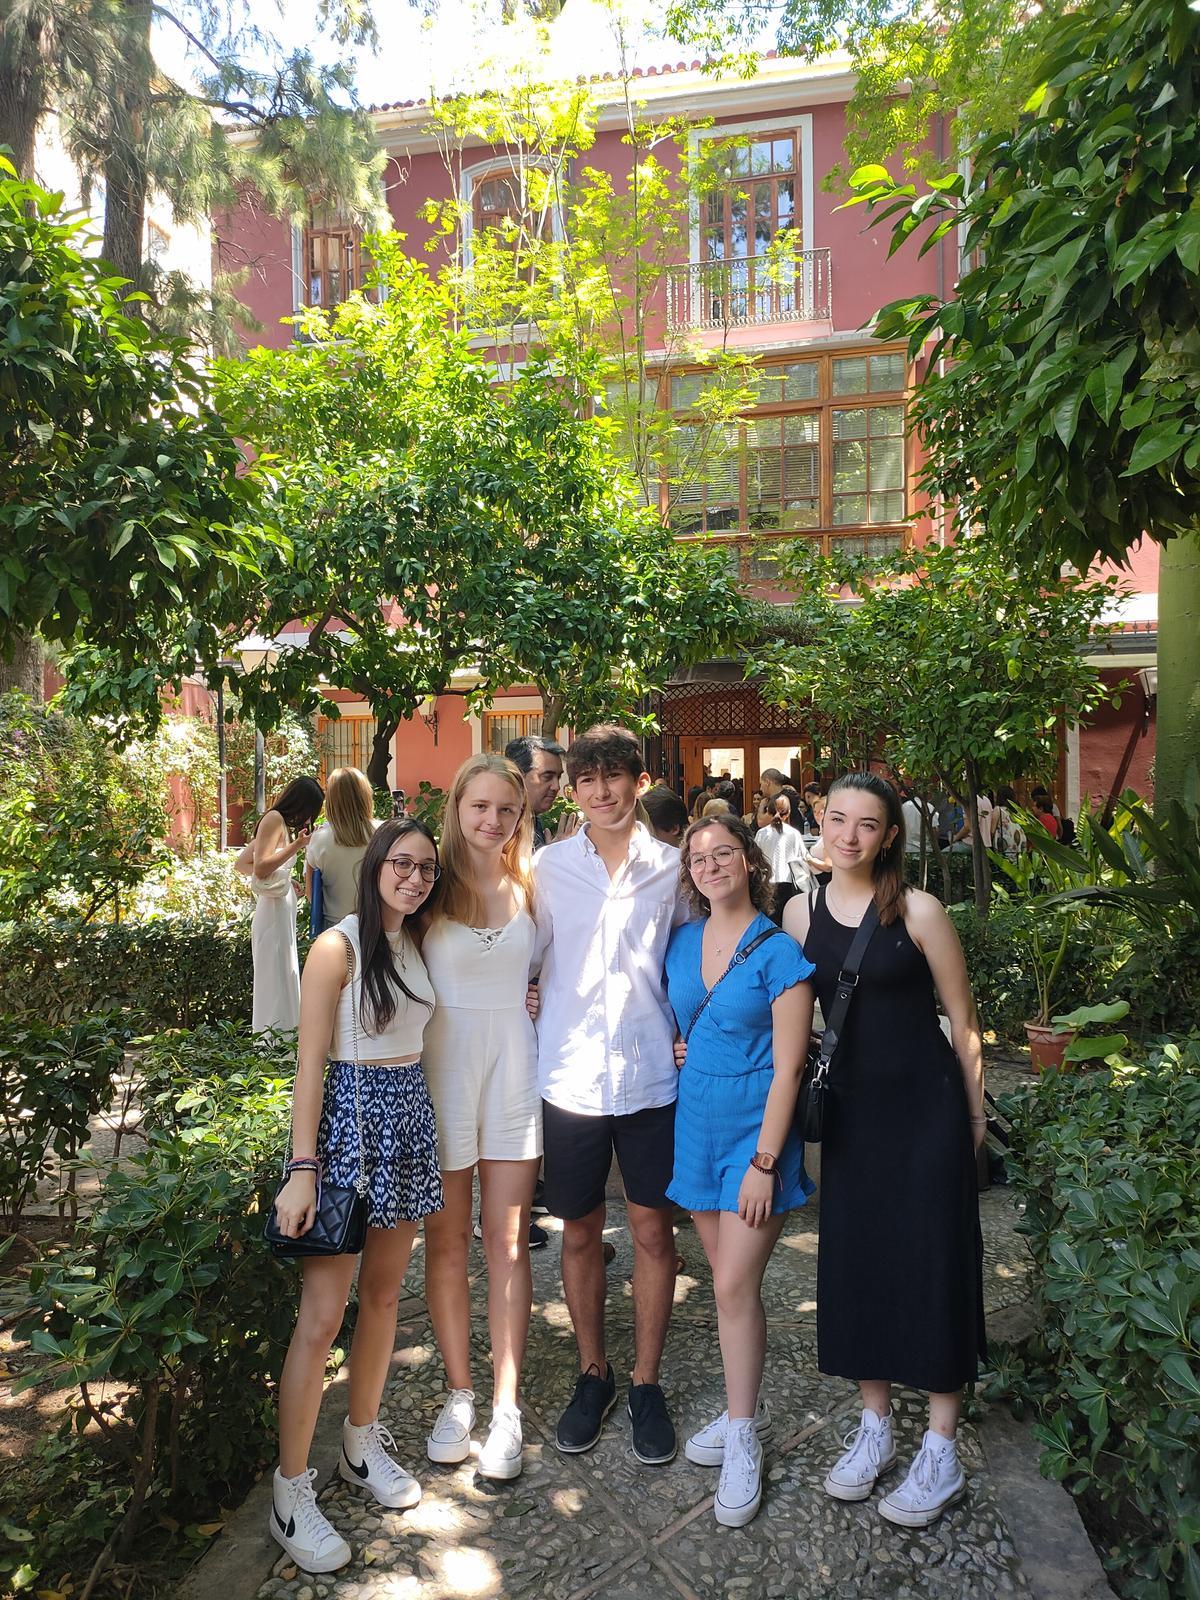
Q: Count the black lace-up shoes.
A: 2